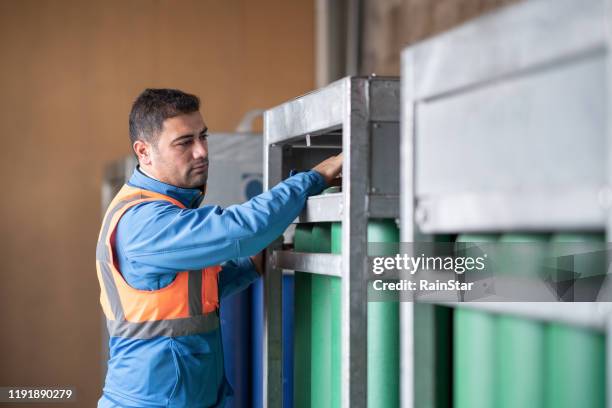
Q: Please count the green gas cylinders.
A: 7